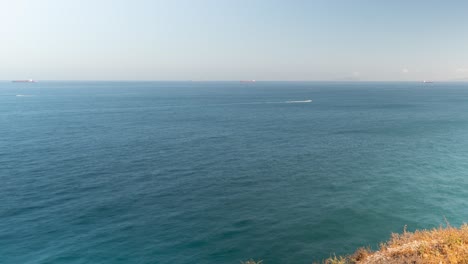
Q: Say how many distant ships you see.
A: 3